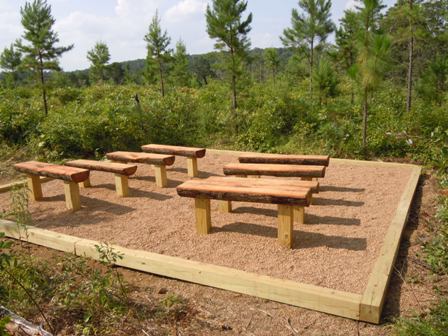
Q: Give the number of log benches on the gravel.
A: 8